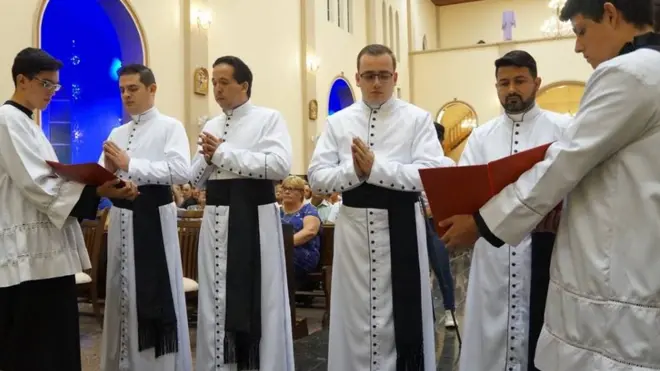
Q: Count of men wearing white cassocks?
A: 4